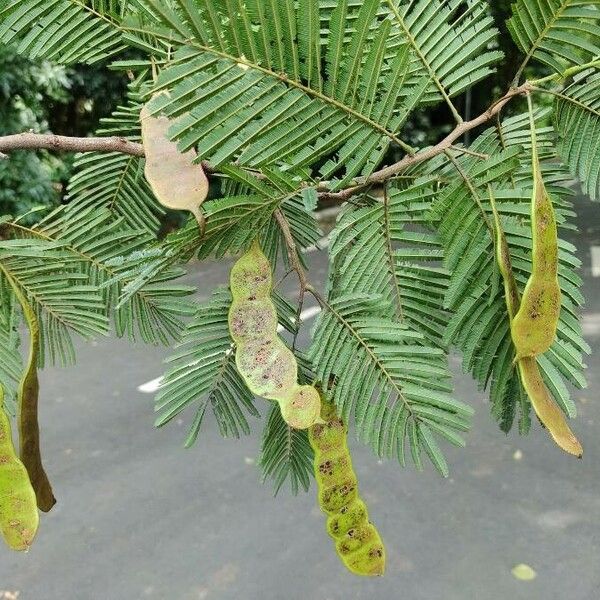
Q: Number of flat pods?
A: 7